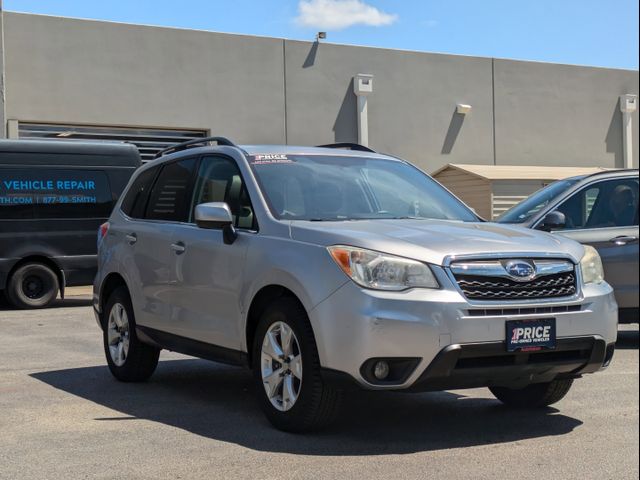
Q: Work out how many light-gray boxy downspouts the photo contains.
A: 2